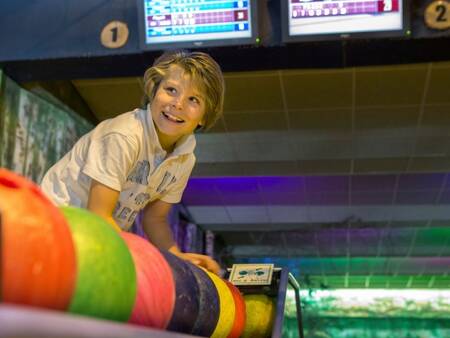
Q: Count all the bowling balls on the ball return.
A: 8